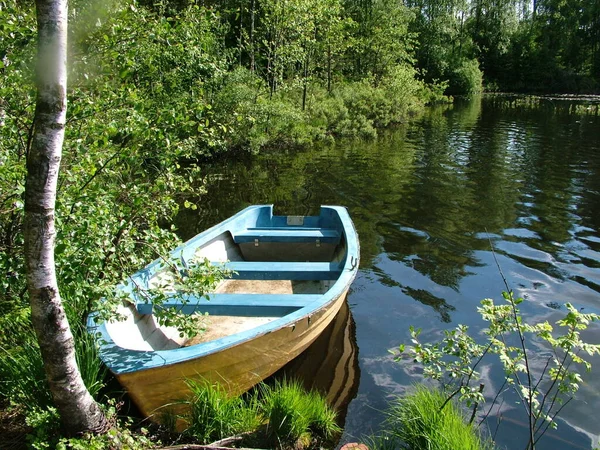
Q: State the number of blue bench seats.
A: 3